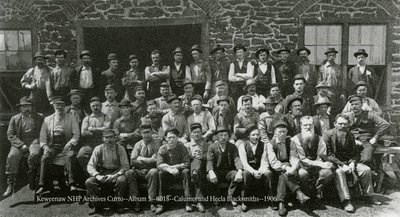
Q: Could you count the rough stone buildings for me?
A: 1